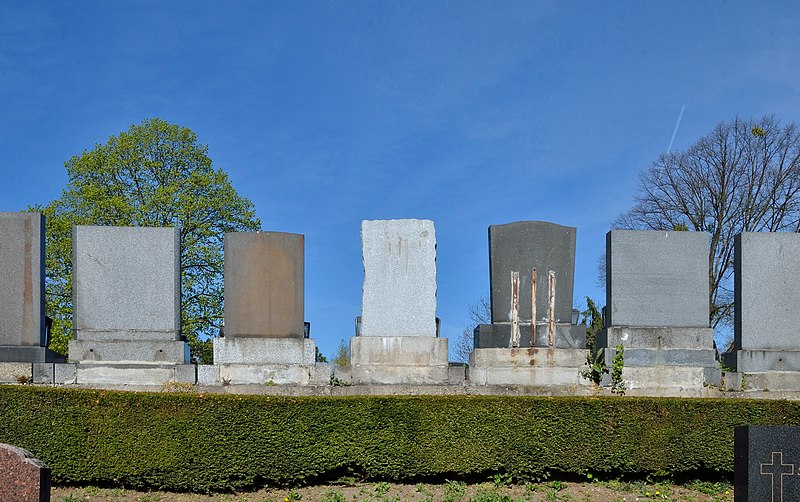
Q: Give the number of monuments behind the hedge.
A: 7